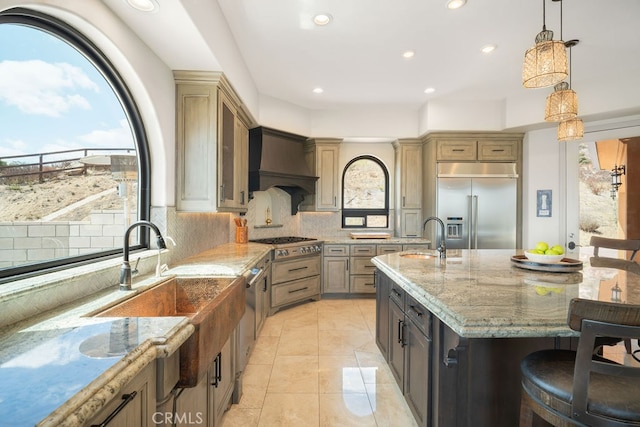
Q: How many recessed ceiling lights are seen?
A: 7